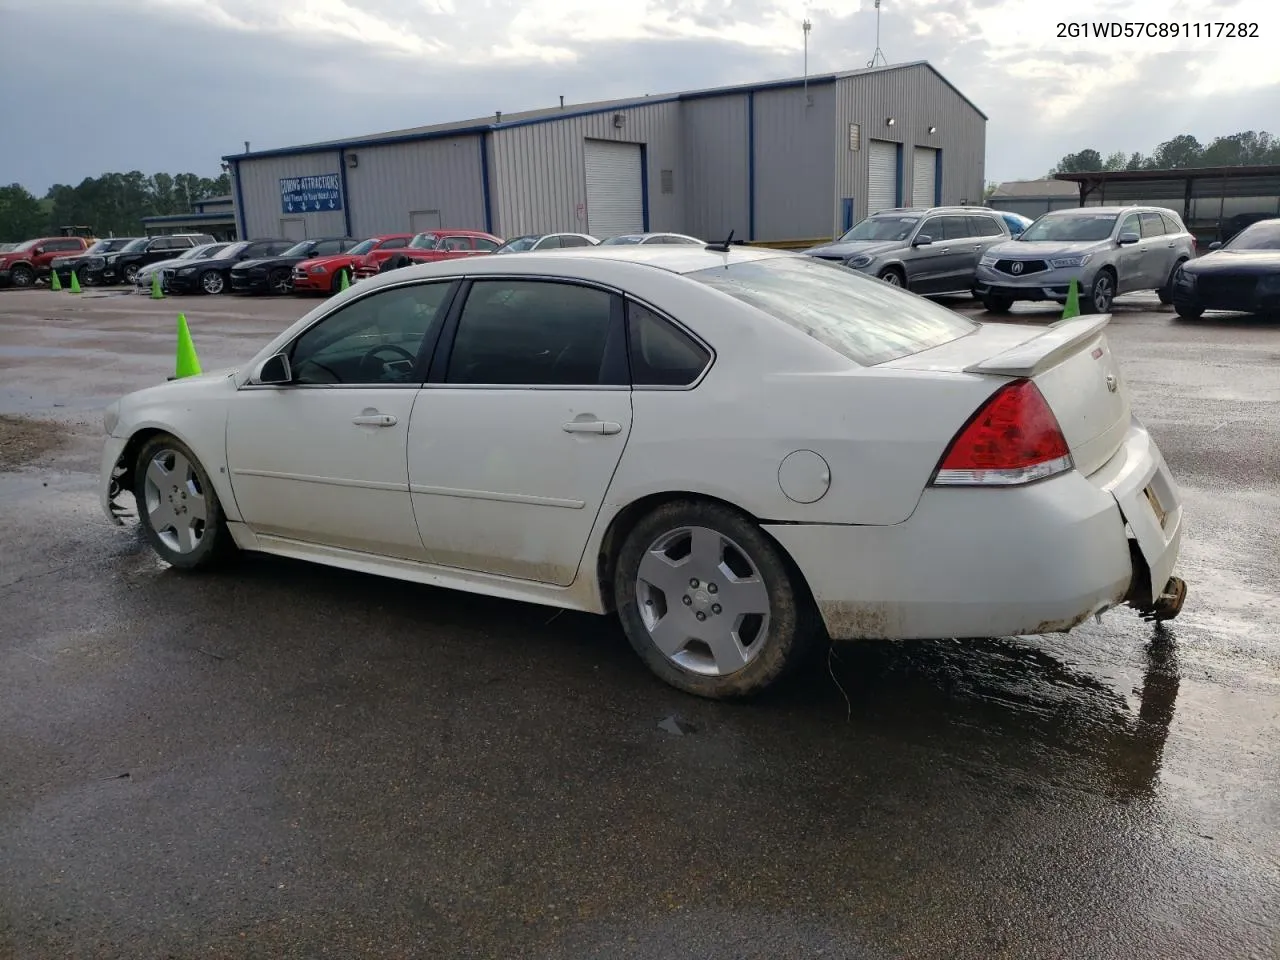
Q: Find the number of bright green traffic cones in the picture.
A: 6